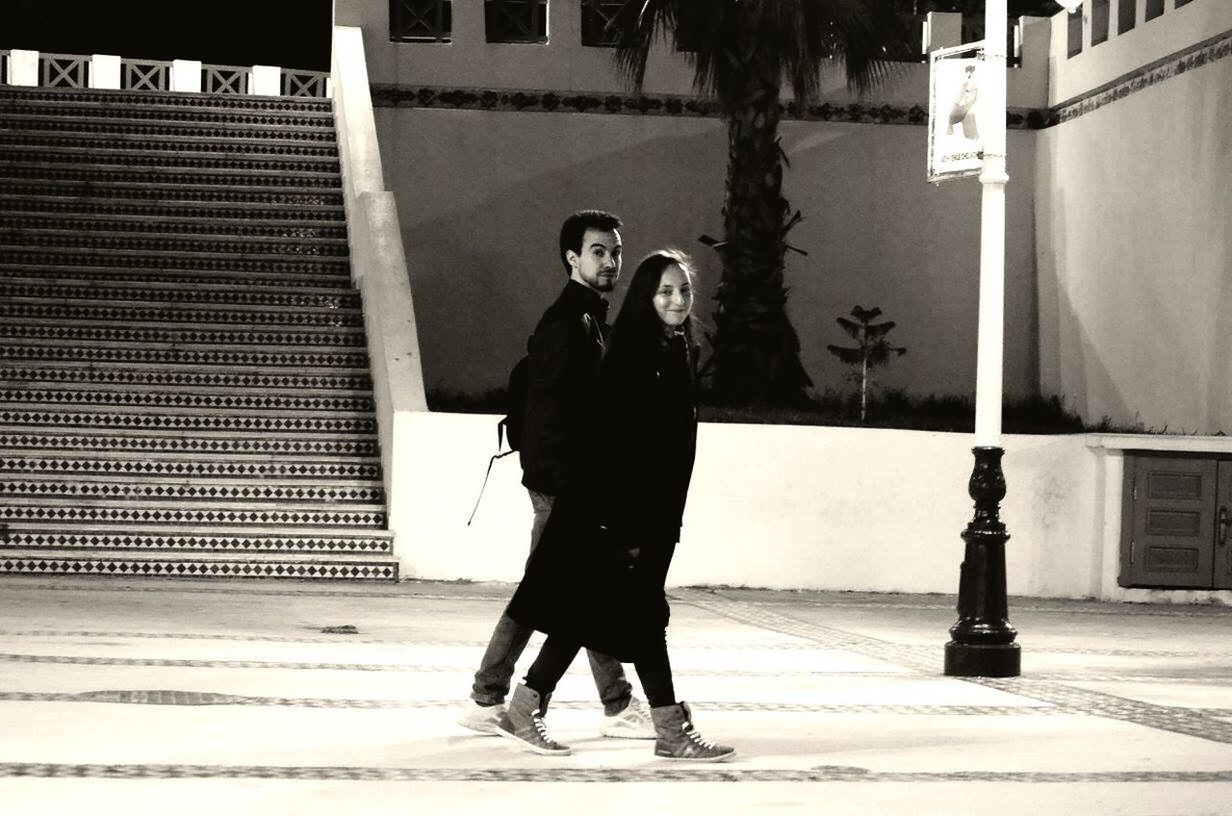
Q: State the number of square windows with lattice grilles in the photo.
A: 3